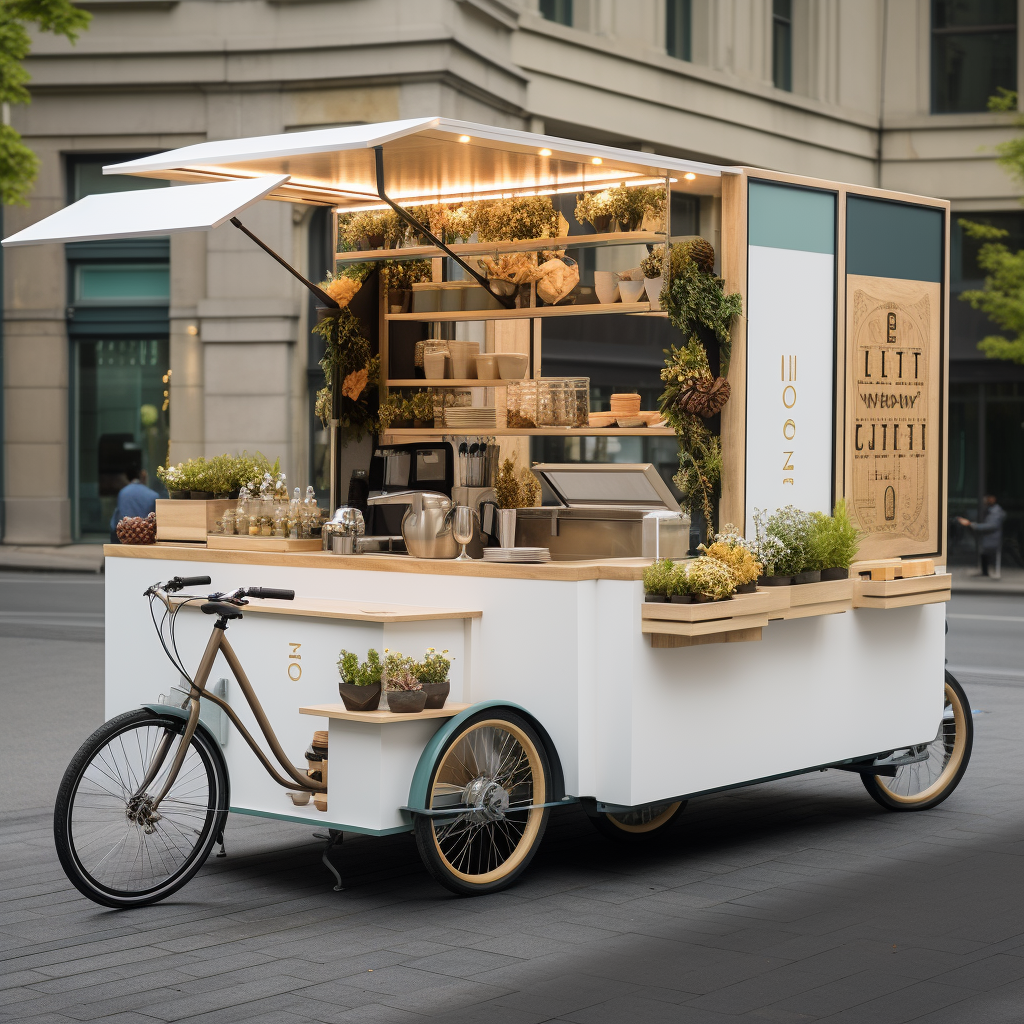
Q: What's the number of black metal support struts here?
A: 2